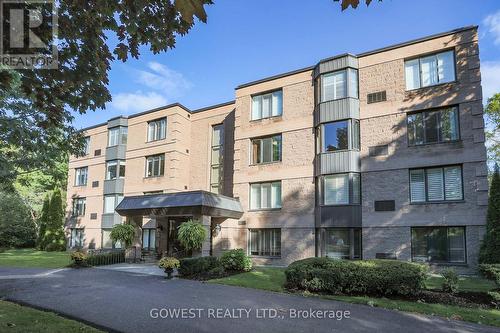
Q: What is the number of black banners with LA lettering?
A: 0